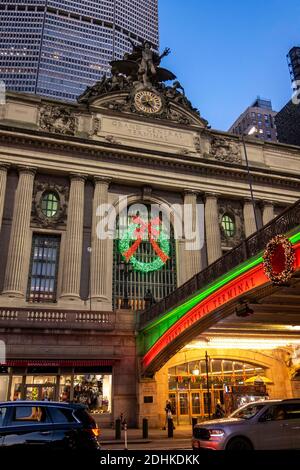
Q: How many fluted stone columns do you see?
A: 8